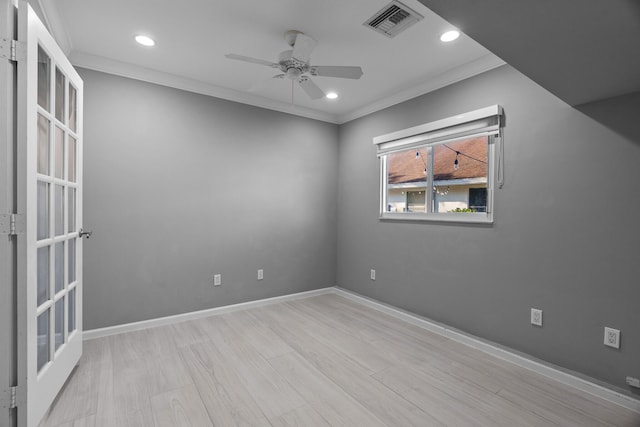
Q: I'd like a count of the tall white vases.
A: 0